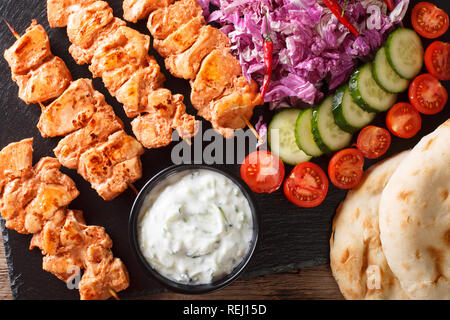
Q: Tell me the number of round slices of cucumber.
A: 7